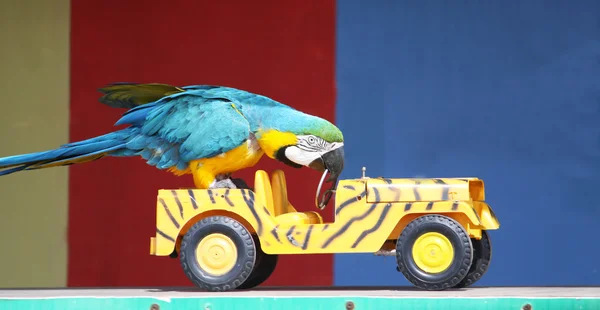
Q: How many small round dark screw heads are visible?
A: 3